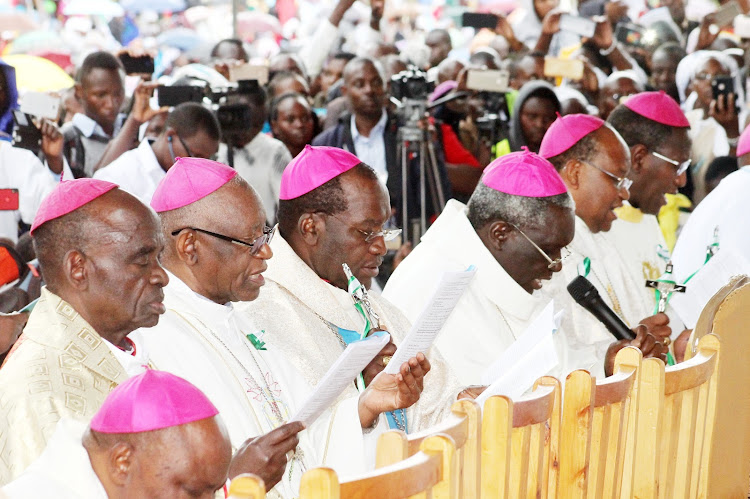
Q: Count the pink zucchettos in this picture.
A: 8